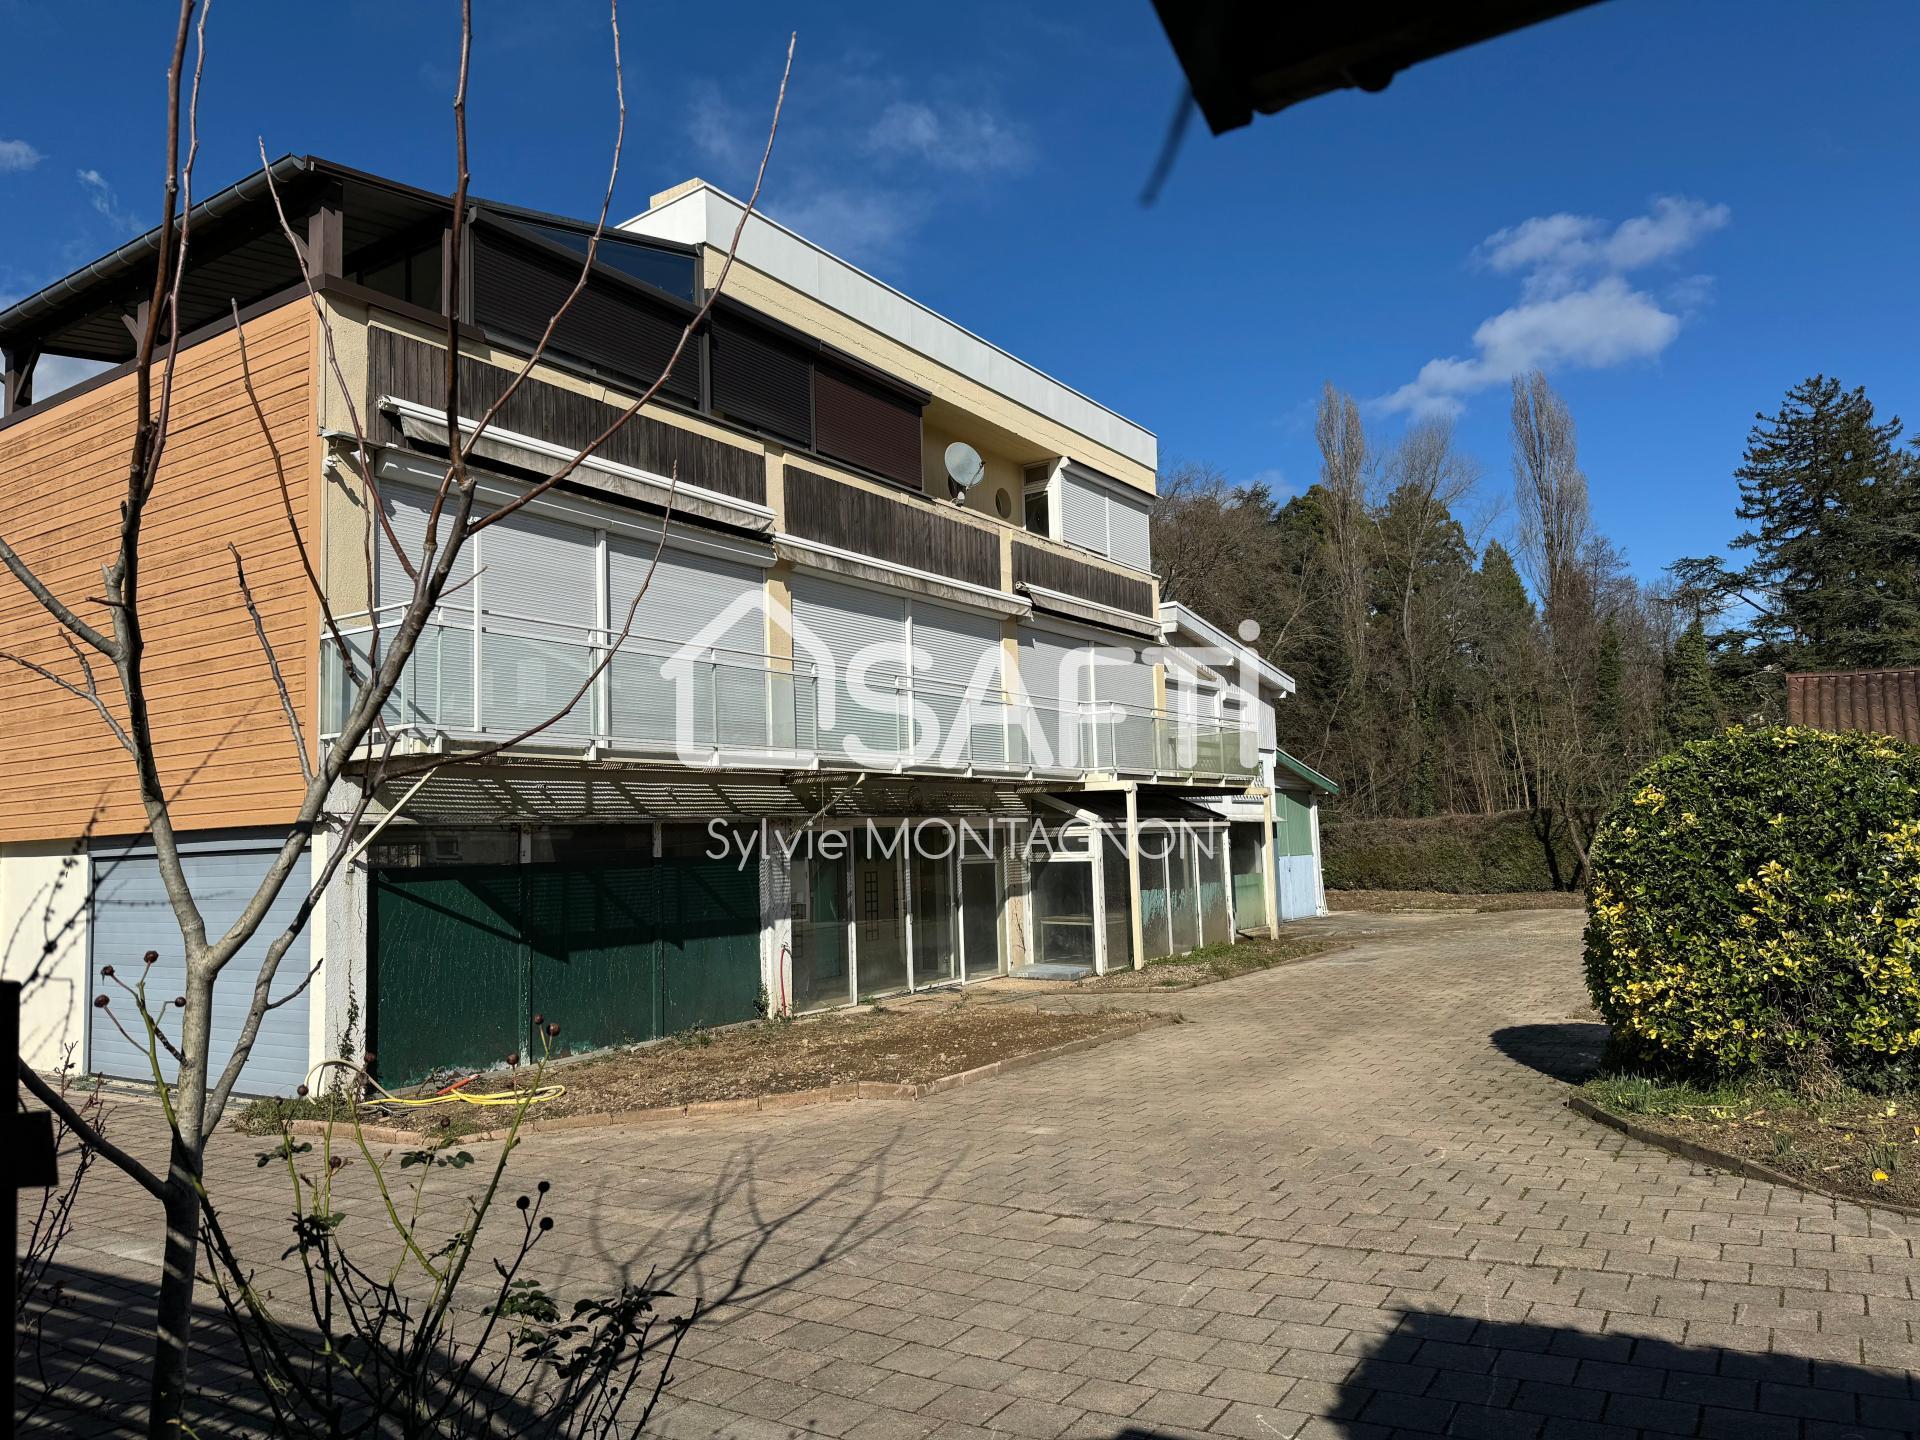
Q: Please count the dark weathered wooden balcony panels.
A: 3